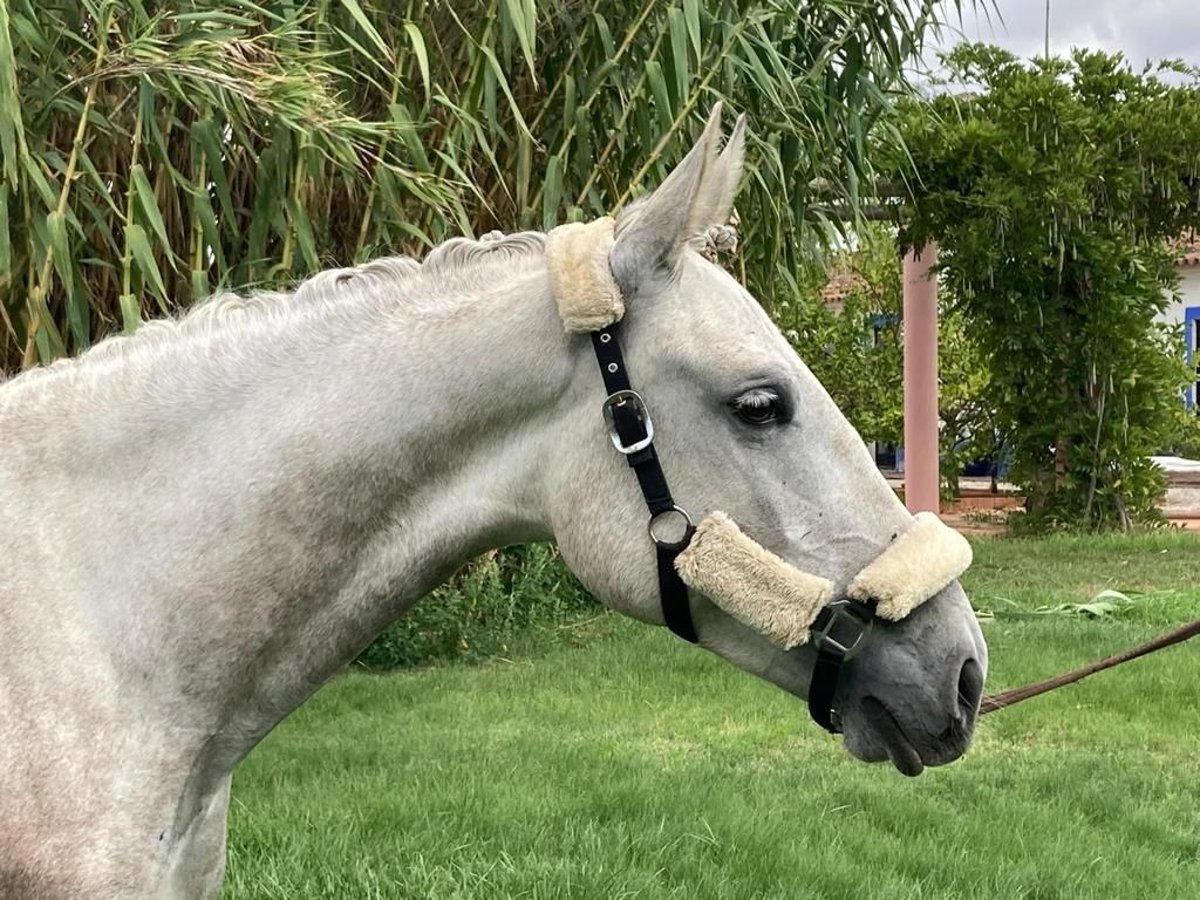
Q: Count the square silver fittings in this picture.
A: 2